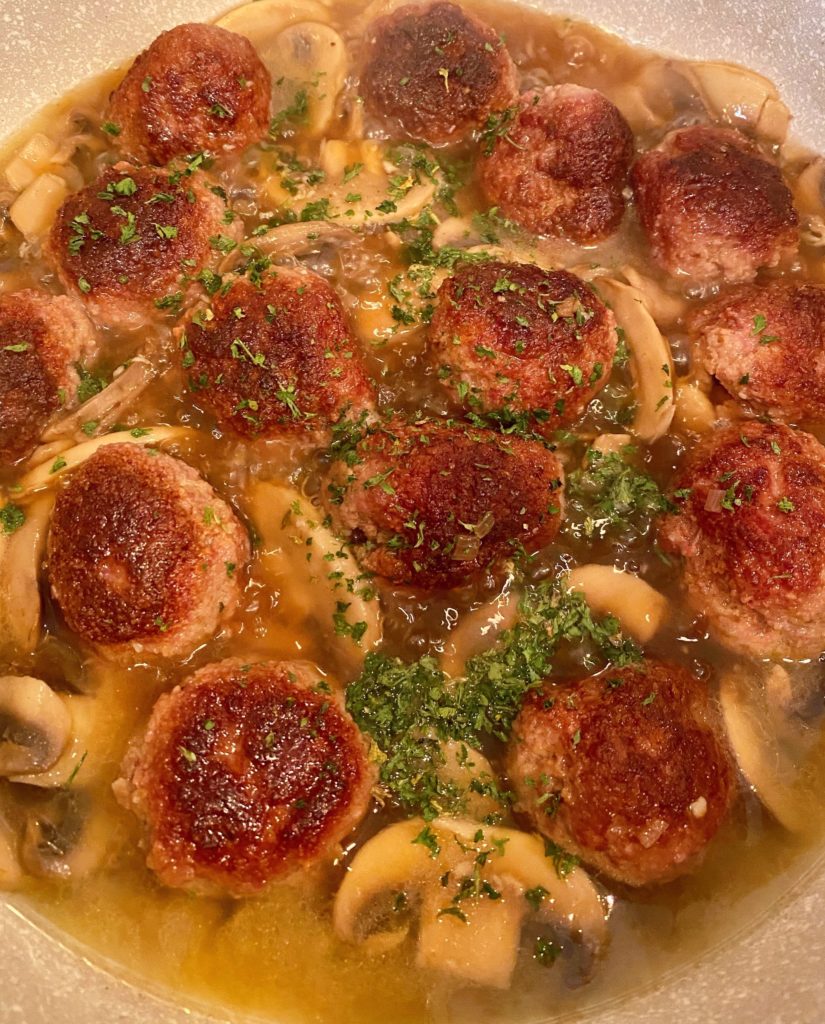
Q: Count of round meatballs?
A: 14